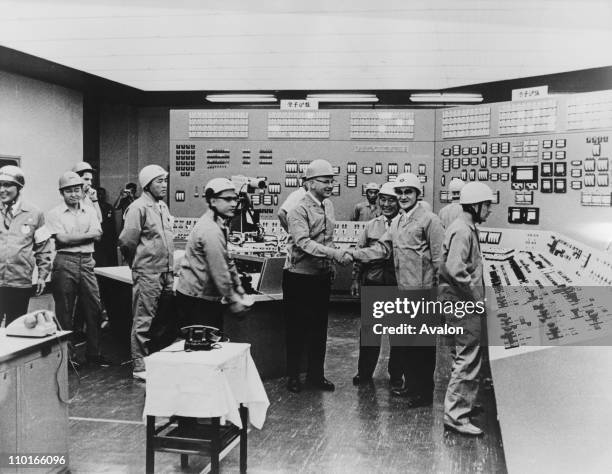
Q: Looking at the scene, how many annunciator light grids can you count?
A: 6